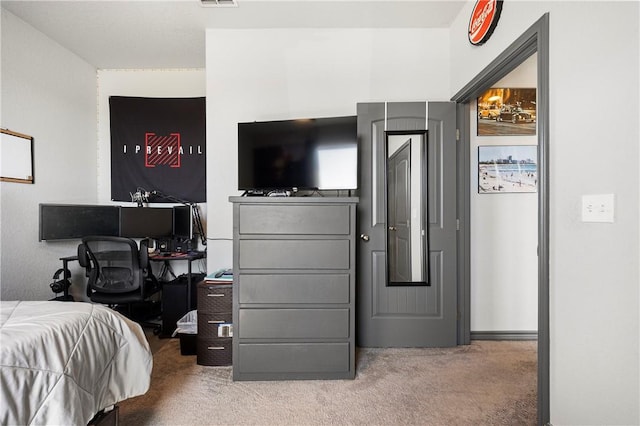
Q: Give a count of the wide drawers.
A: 5